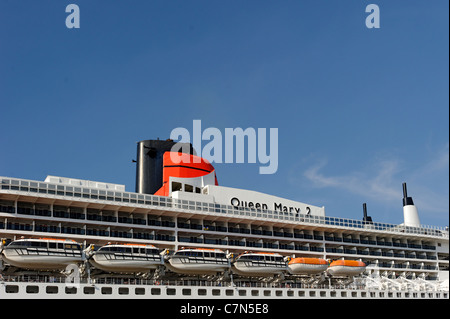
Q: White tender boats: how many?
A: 4